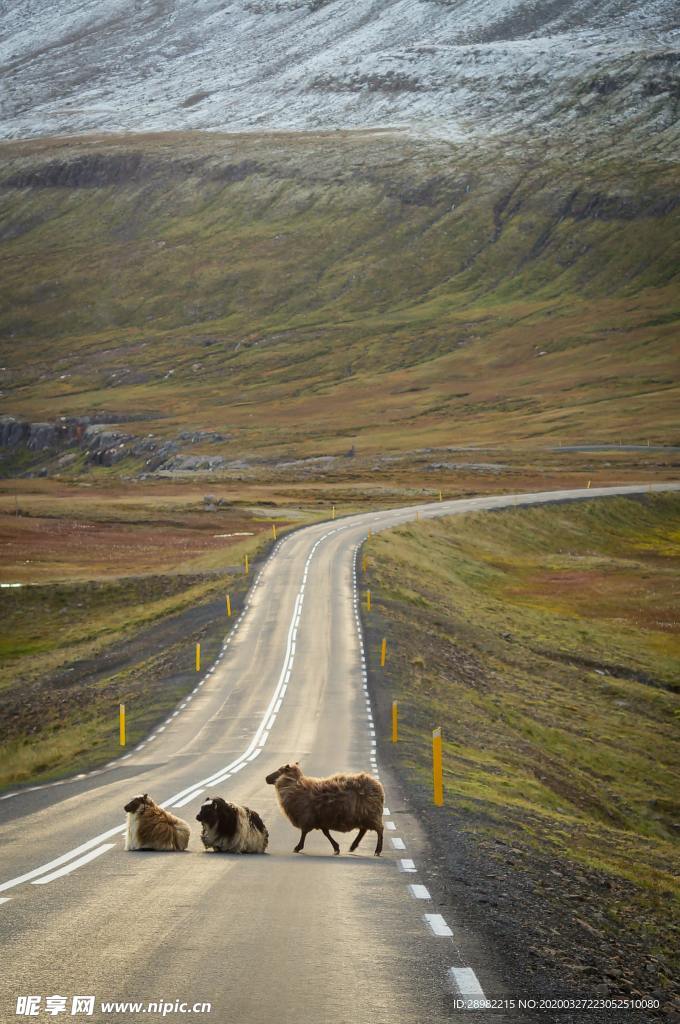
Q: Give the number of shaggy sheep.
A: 3